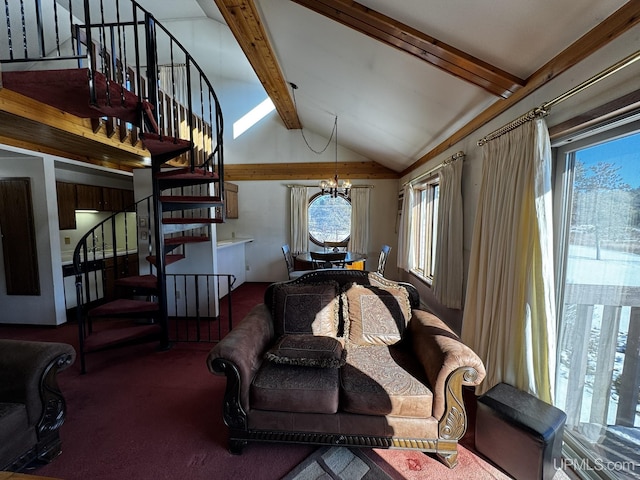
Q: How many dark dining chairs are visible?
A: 4